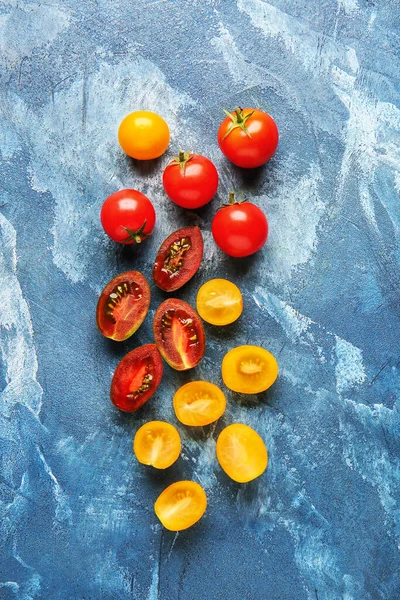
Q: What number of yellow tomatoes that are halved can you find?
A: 6